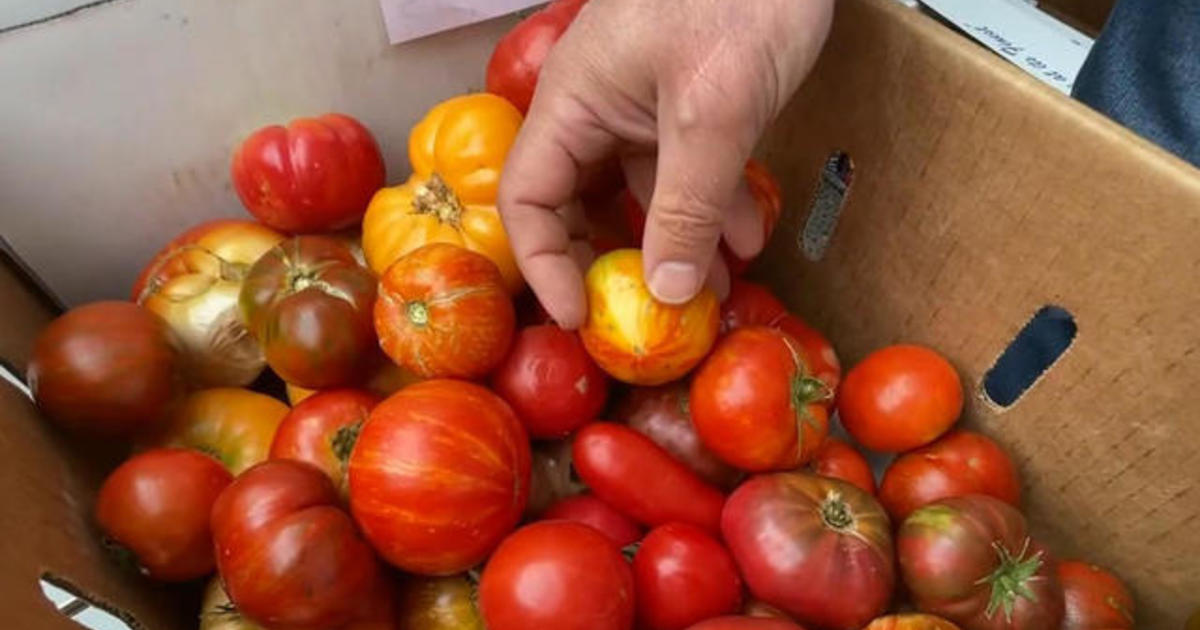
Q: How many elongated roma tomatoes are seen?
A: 1